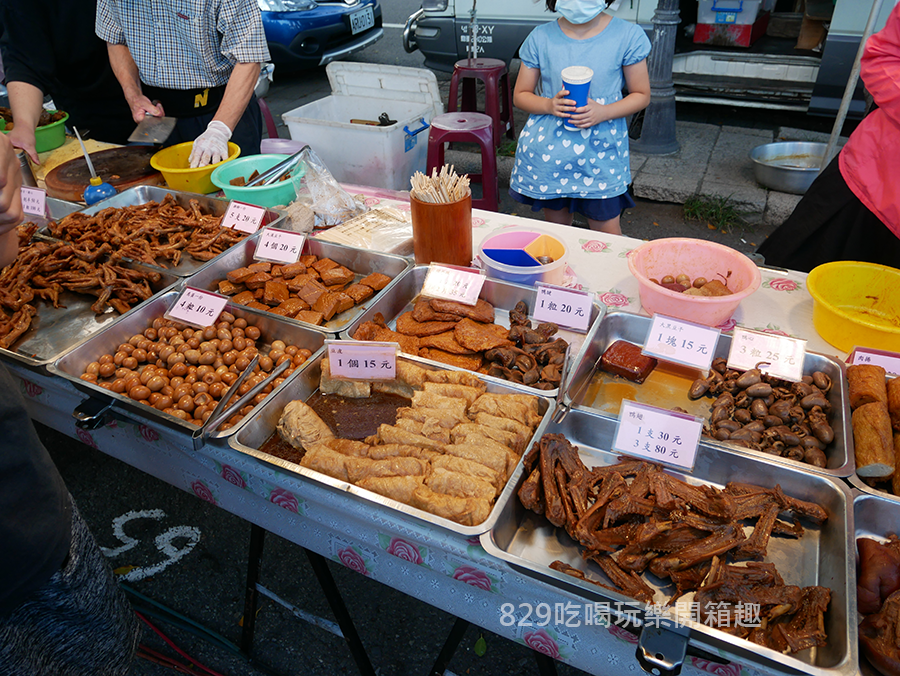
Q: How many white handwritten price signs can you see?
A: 11